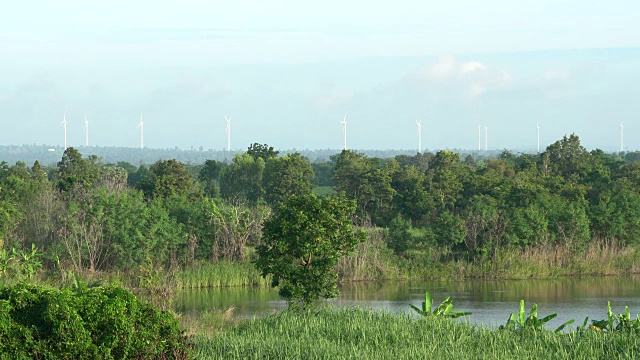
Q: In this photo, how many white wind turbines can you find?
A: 10